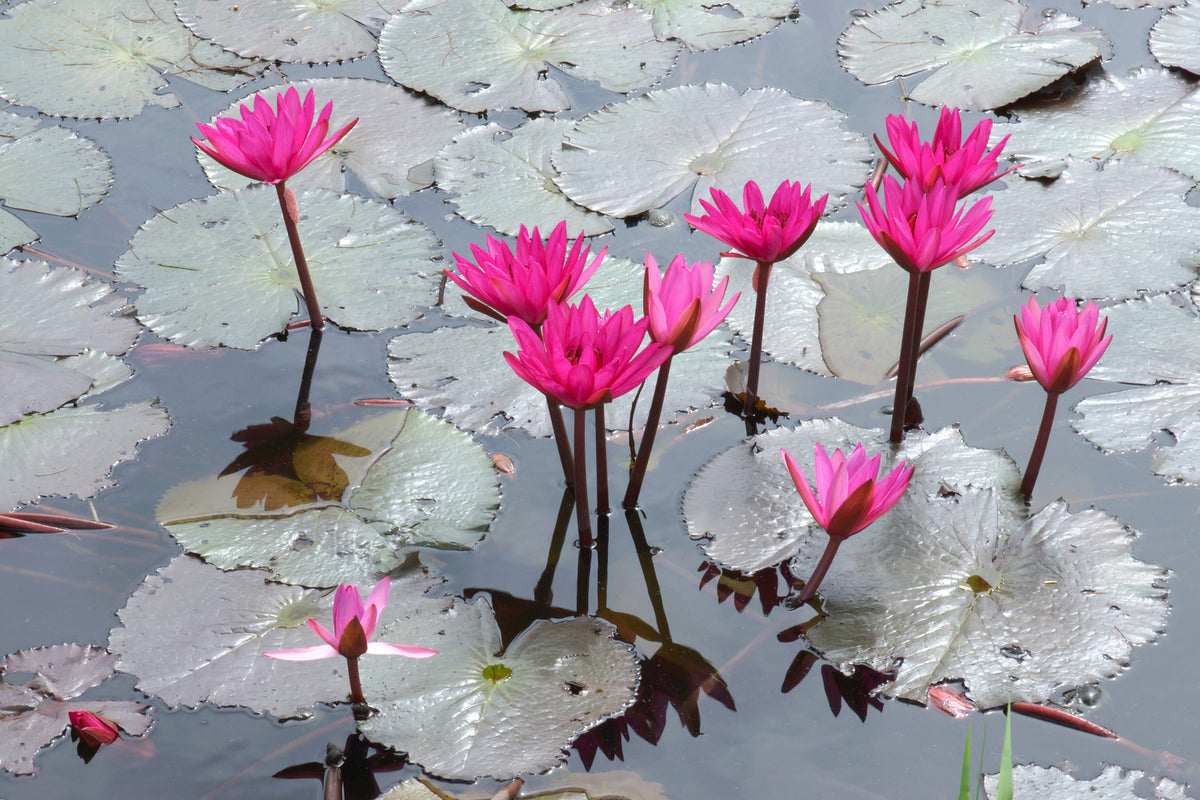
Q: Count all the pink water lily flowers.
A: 11